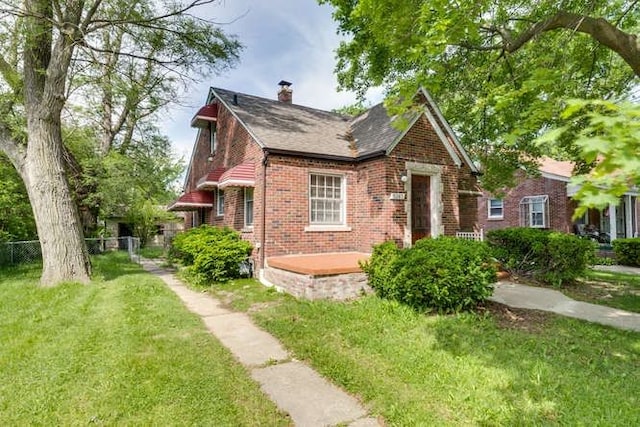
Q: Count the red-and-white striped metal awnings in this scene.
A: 4